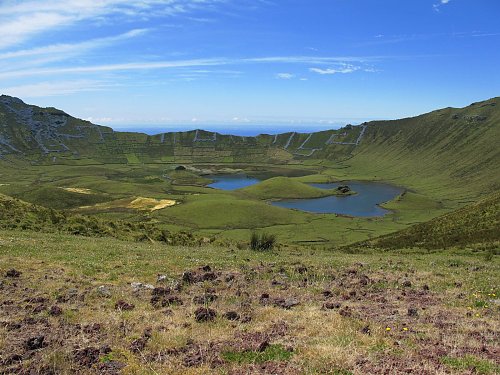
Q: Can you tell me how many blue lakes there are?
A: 2